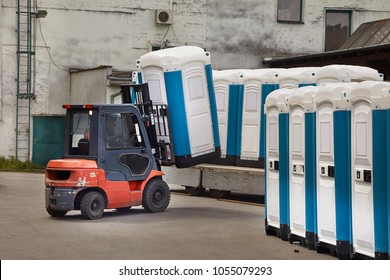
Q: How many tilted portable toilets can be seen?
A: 1